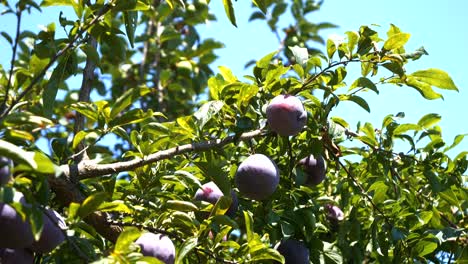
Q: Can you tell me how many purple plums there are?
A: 11